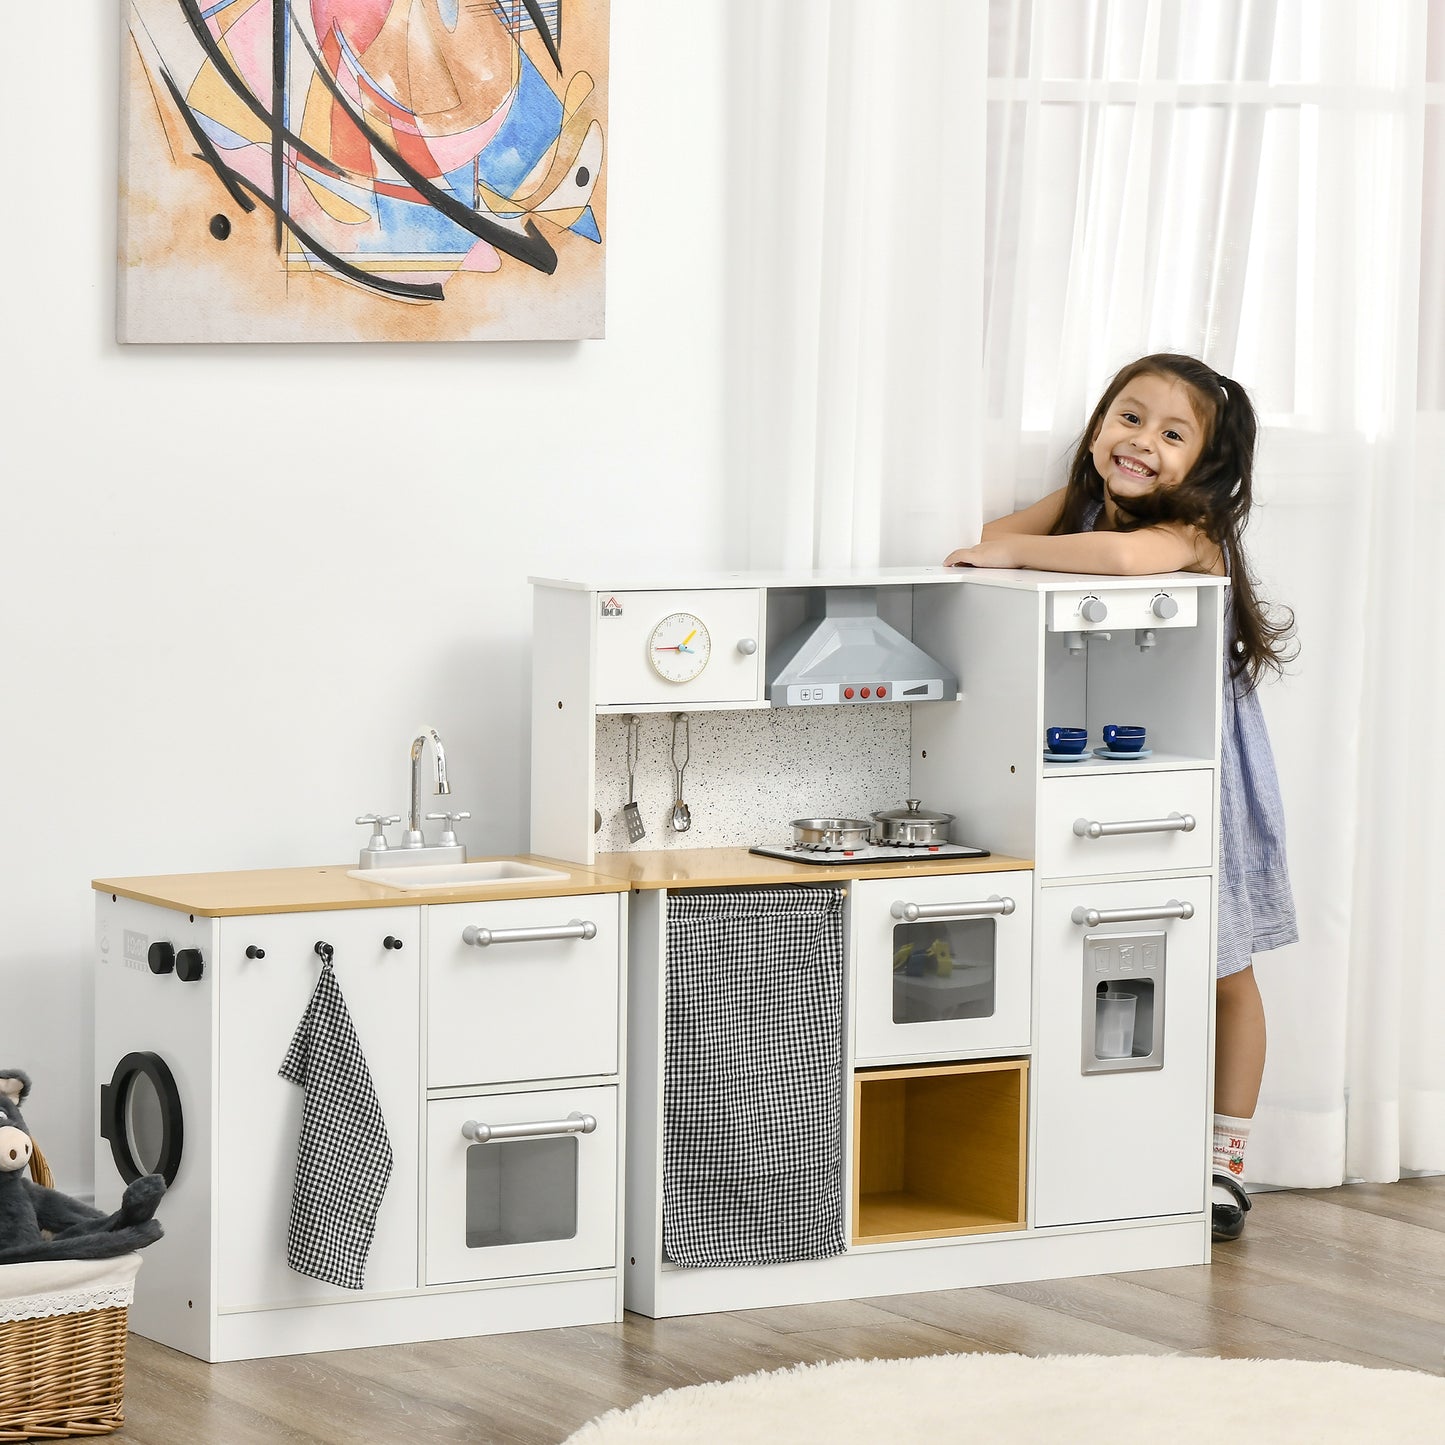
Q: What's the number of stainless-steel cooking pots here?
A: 2